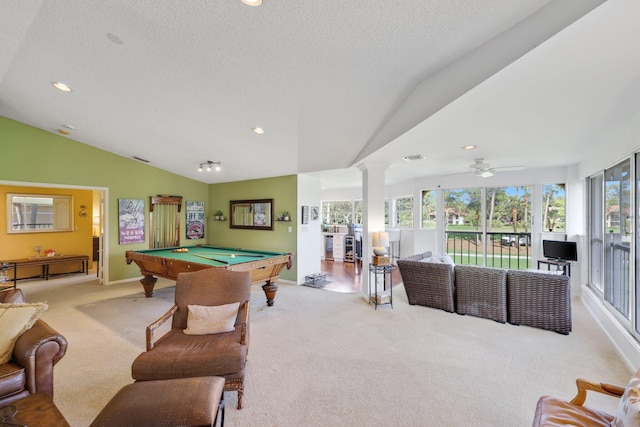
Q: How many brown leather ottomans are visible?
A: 1